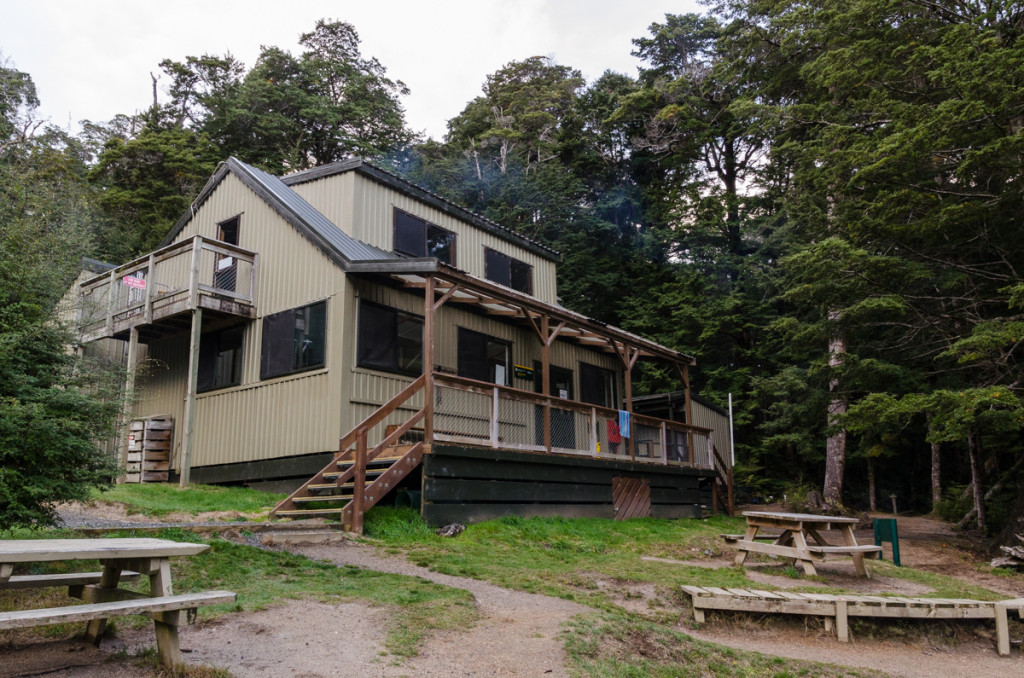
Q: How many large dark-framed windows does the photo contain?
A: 7